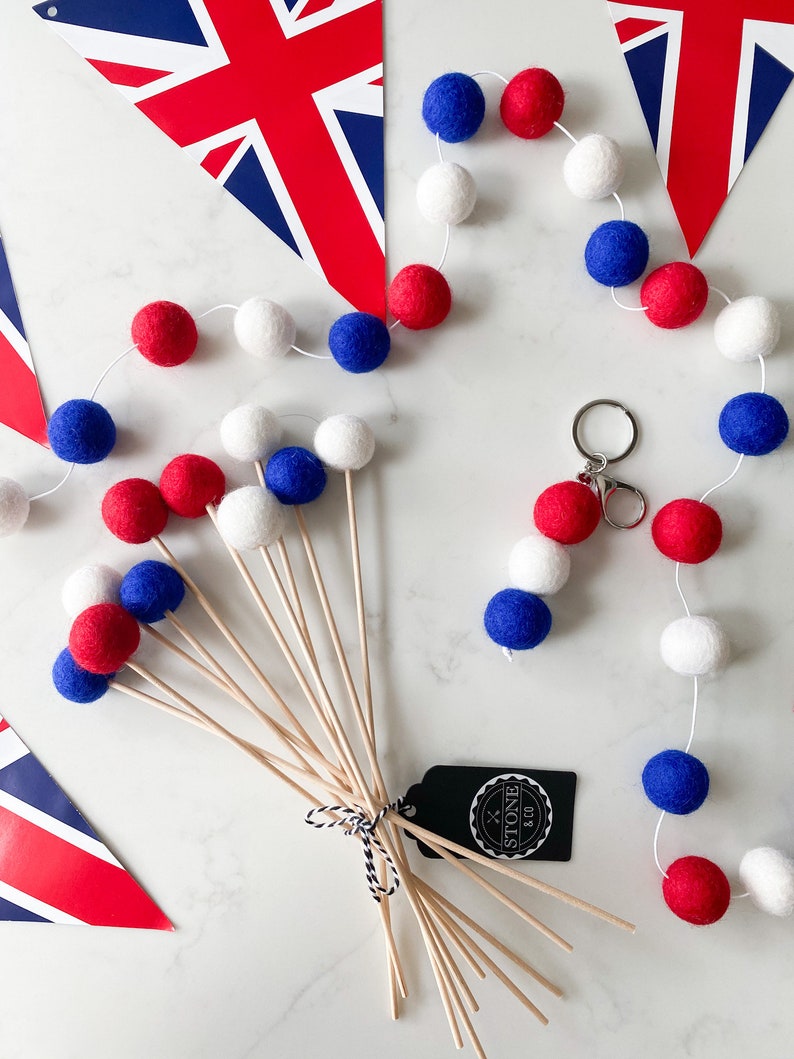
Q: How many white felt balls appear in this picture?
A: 12